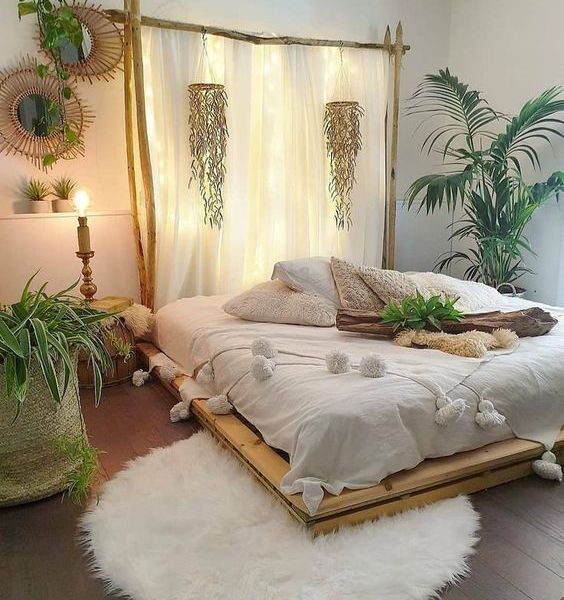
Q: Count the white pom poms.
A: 12